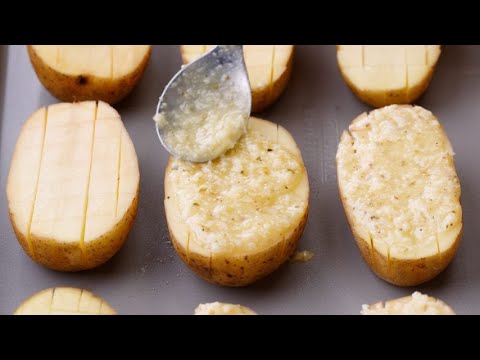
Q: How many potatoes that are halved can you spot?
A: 9